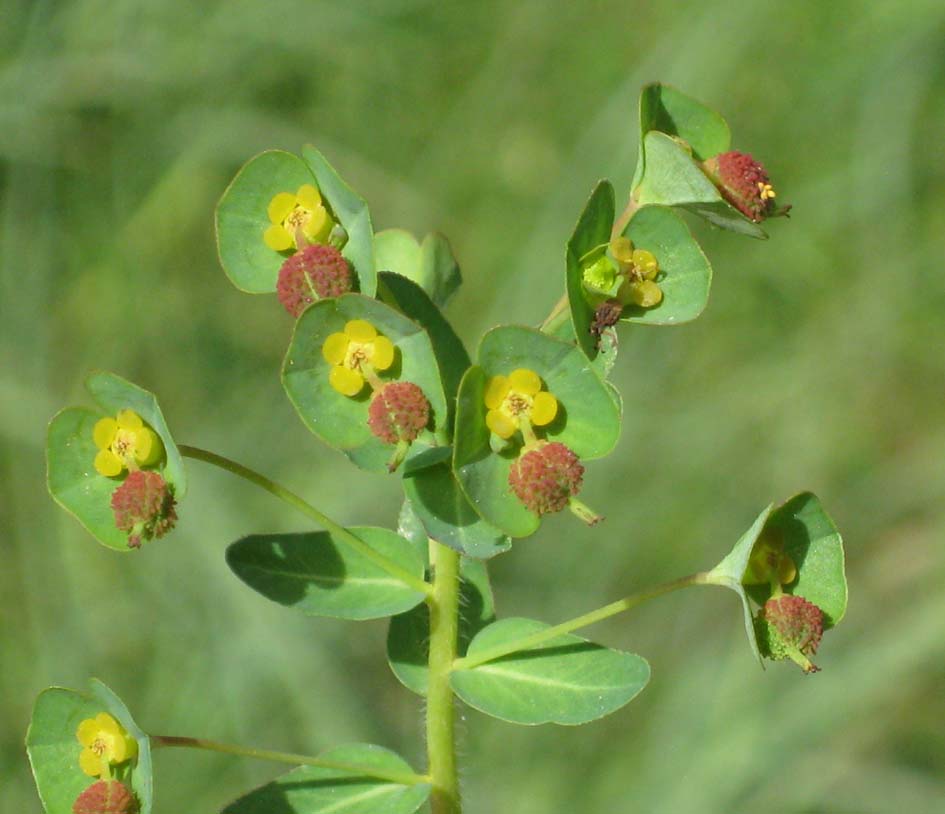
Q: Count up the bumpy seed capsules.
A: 7